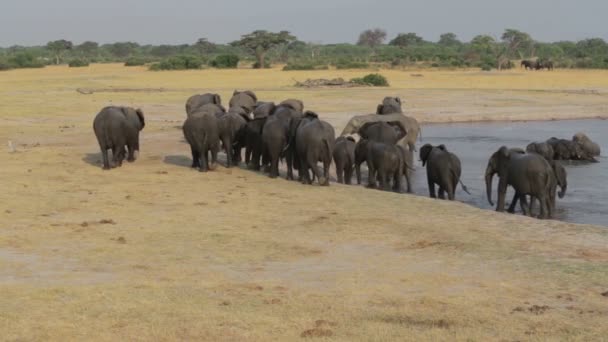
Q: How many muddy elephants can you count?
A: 1